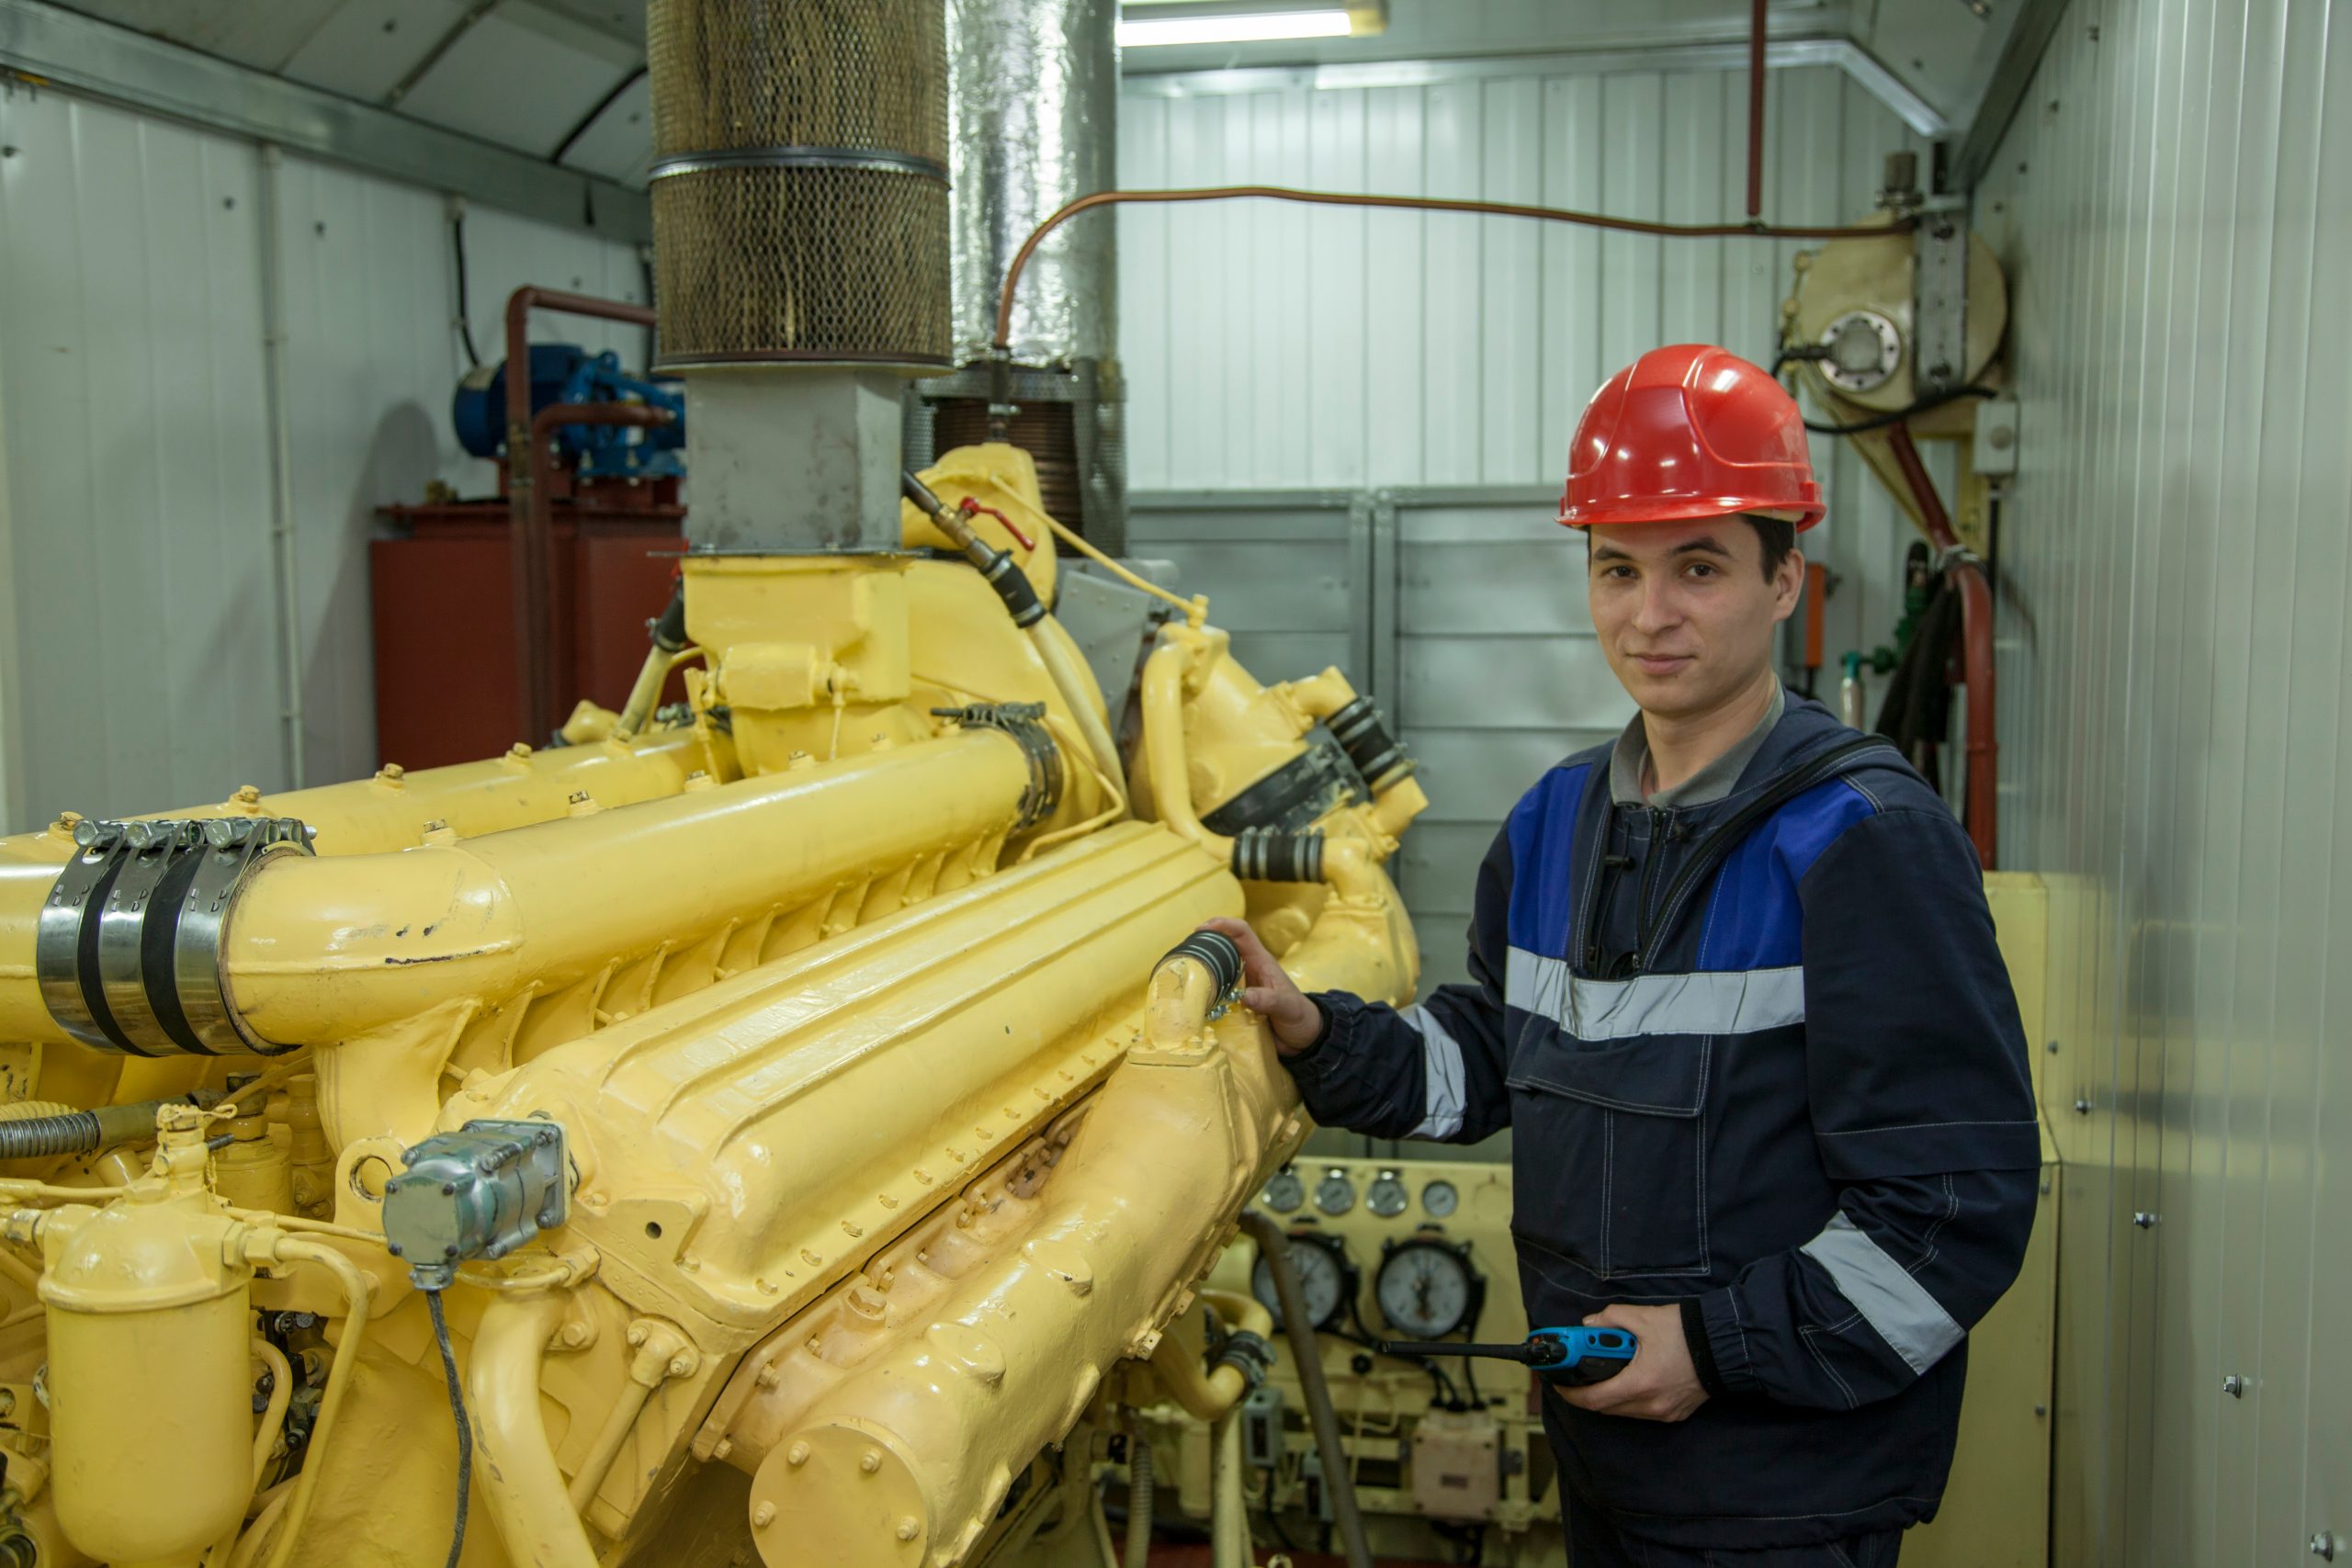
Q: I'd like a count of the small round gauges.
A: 4